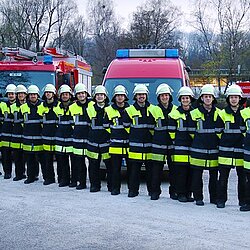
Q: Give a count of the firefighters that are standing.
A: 13